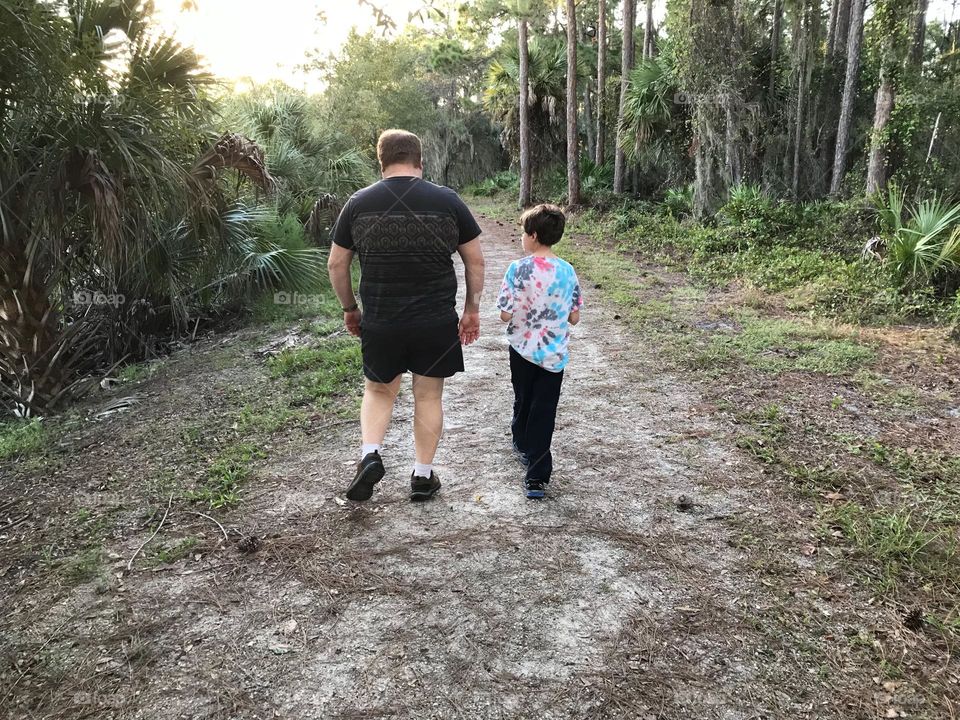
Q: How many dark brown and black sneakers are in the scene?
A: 2